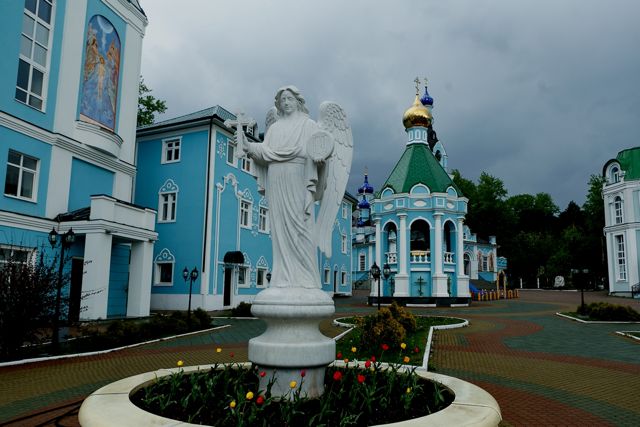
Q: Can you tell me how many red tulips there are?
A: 11